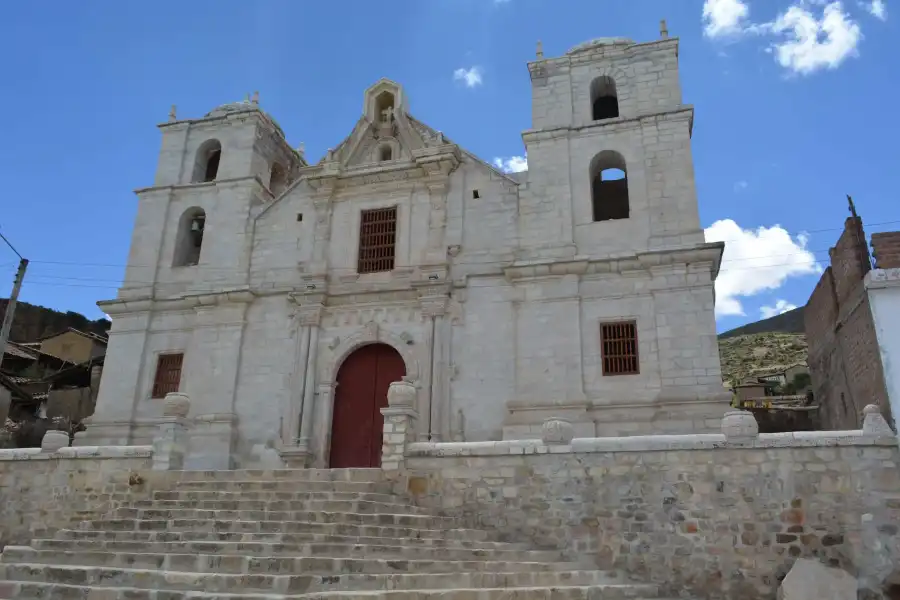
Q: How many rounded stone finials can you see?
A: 6